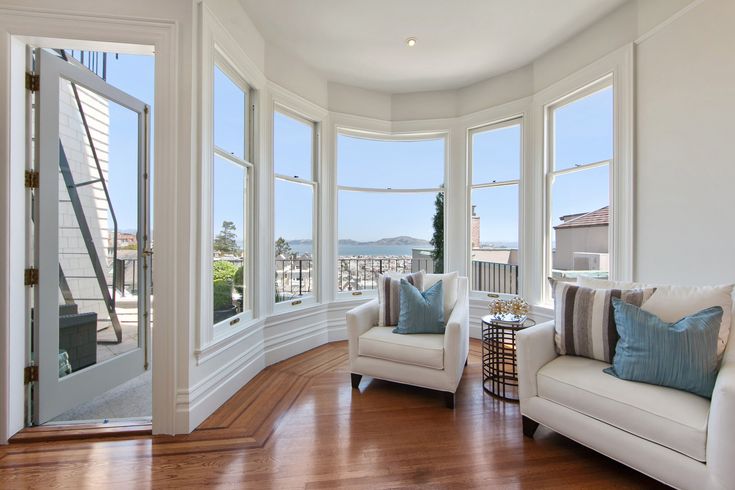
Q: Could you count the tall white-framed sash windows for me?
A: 5